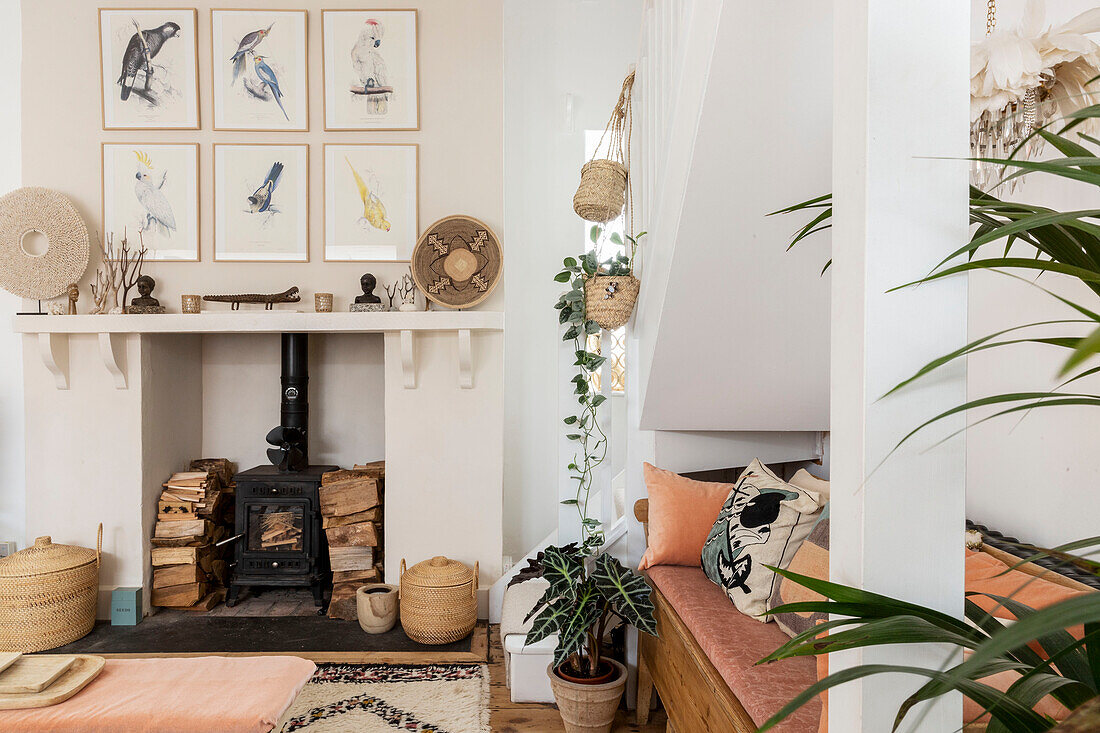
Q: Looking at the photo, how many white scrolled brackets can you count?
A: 4